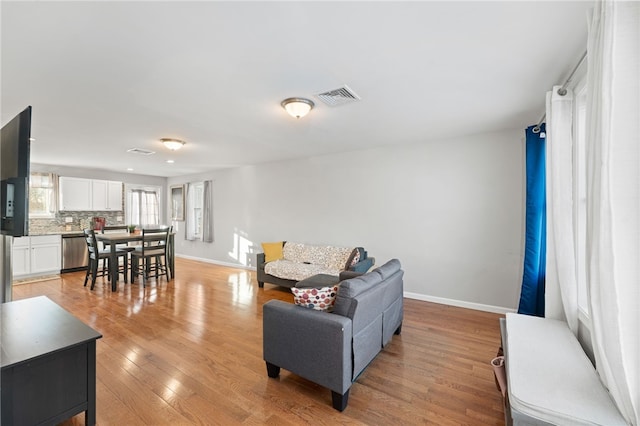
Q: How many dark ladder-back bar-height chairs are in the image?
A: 4